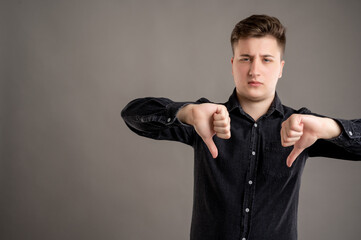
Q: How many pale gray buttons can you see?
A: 7